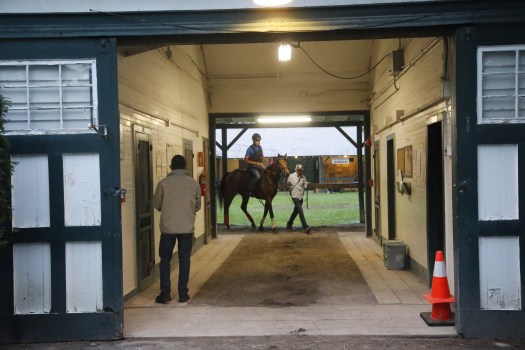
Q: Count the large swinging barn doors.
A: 2